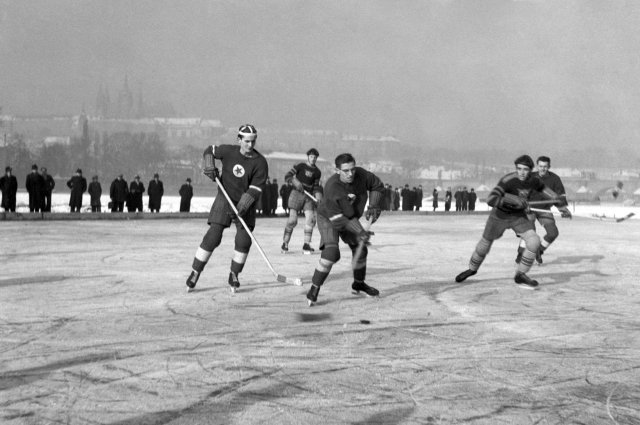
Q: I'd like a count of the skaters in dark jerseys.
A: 5